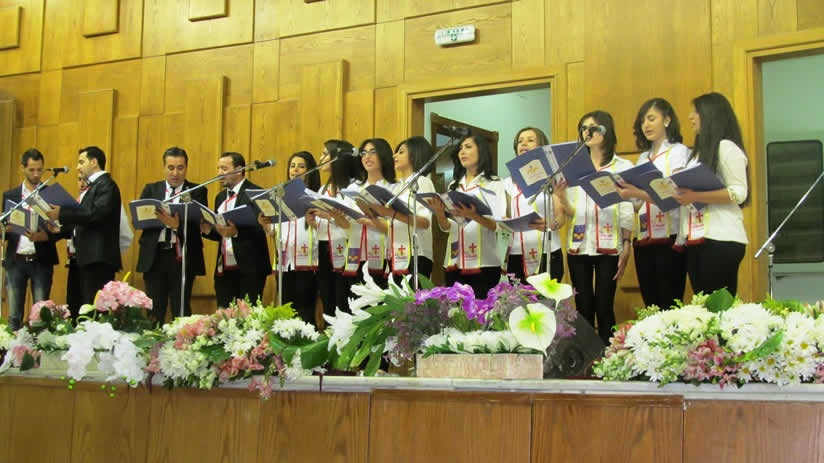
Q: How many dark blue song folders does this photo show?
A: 12